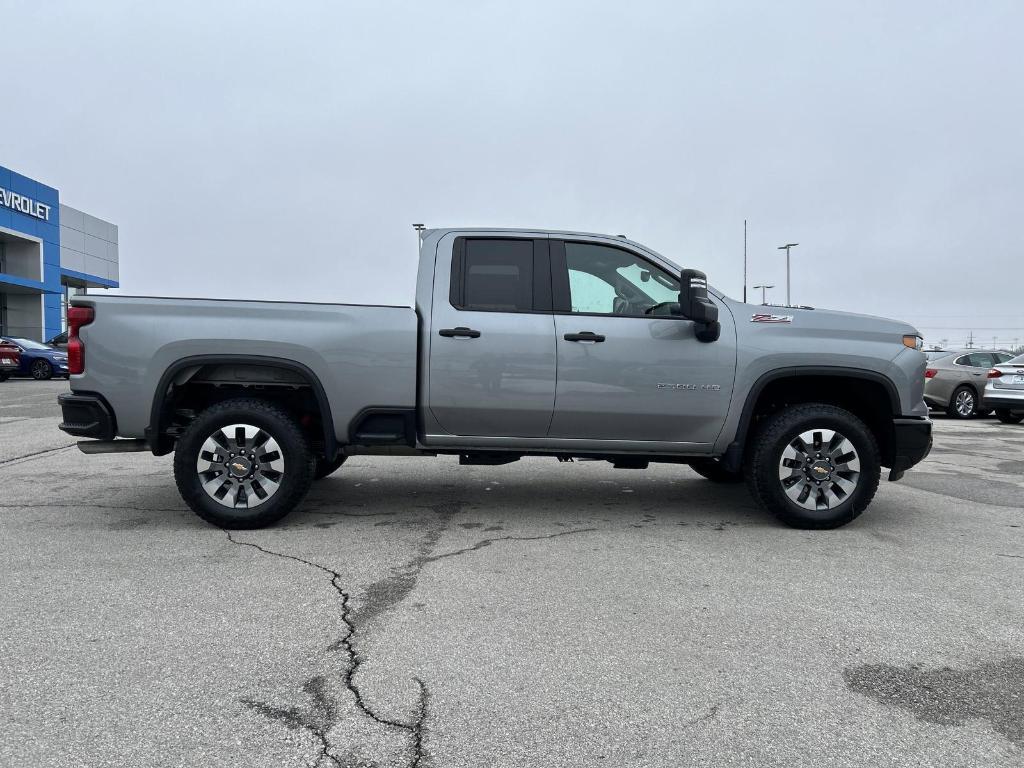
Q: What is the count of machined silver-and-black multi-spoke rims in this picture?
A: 2